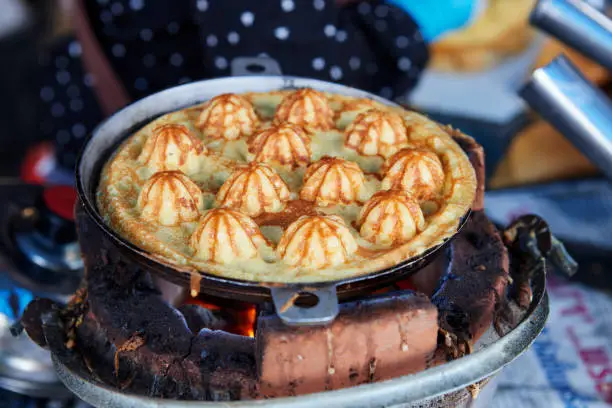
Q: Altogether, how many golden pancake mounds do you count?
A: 12